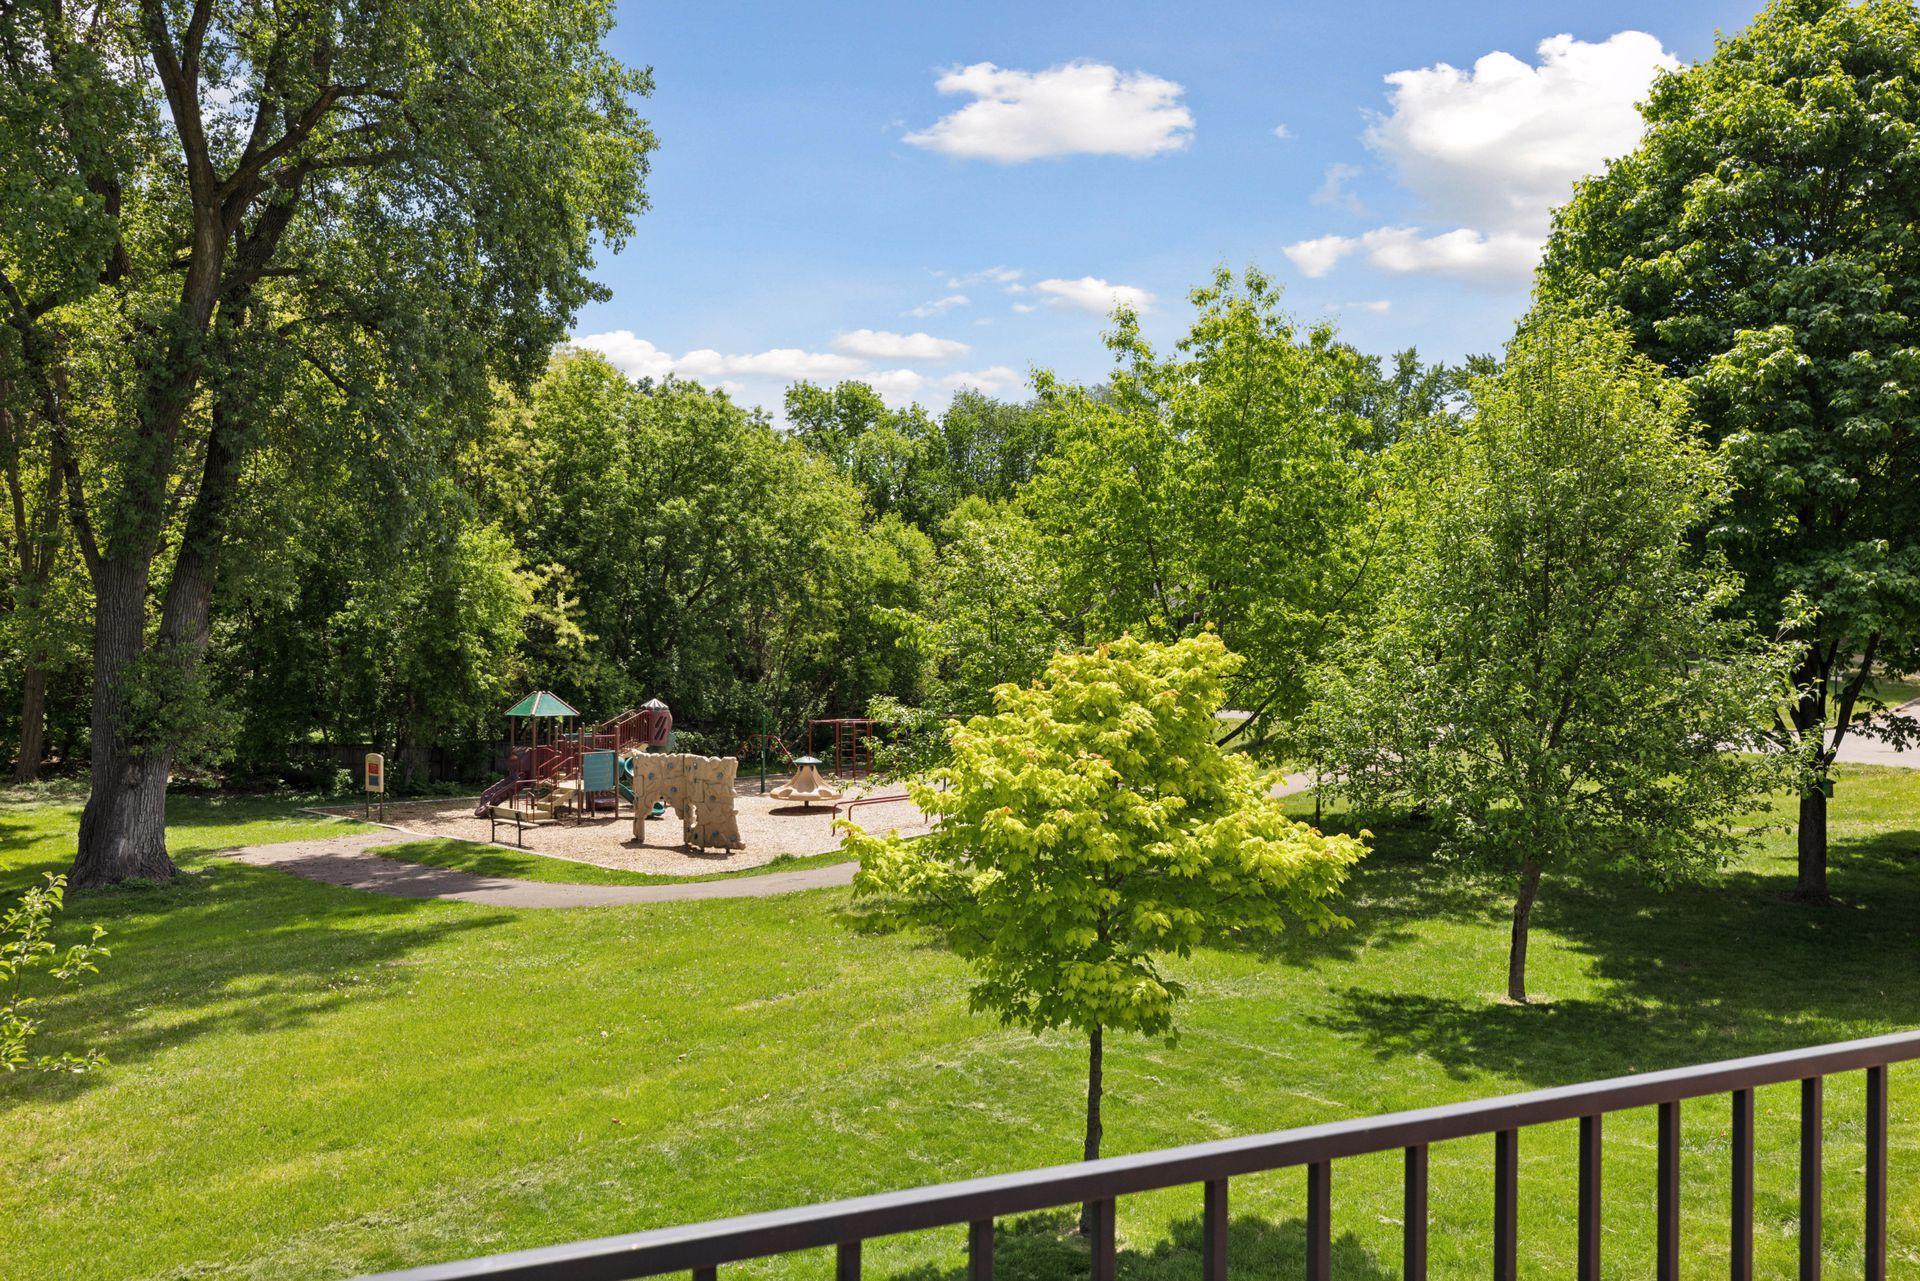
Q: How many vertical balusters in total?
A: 13